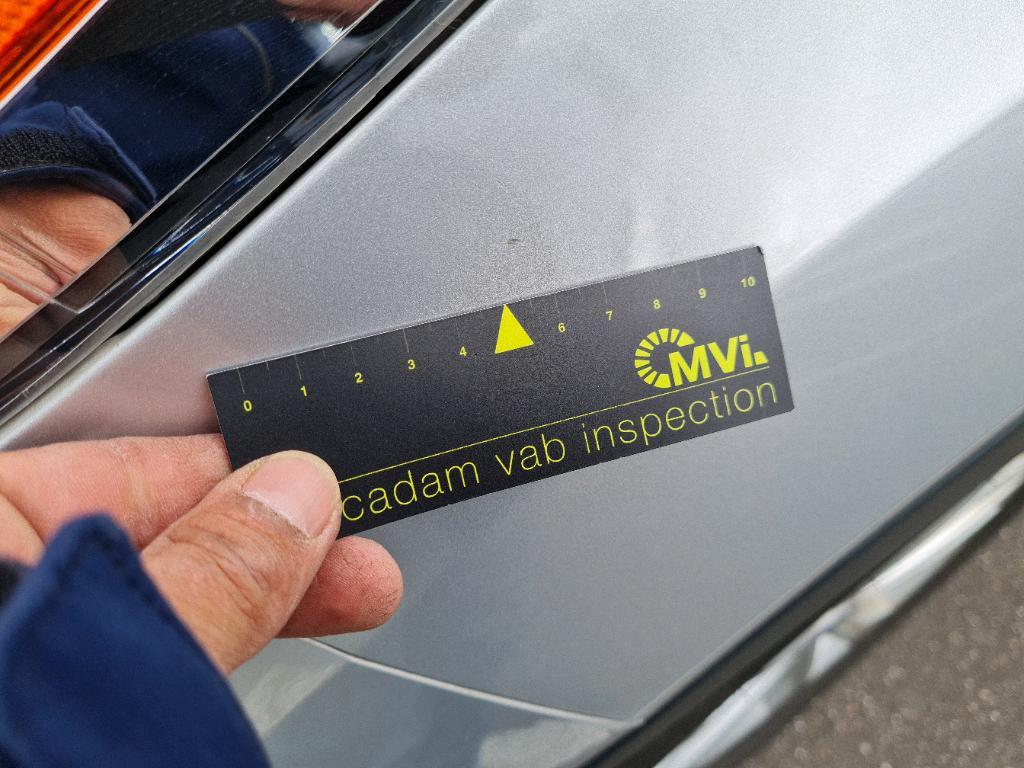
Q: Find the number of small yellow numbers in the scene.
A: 10